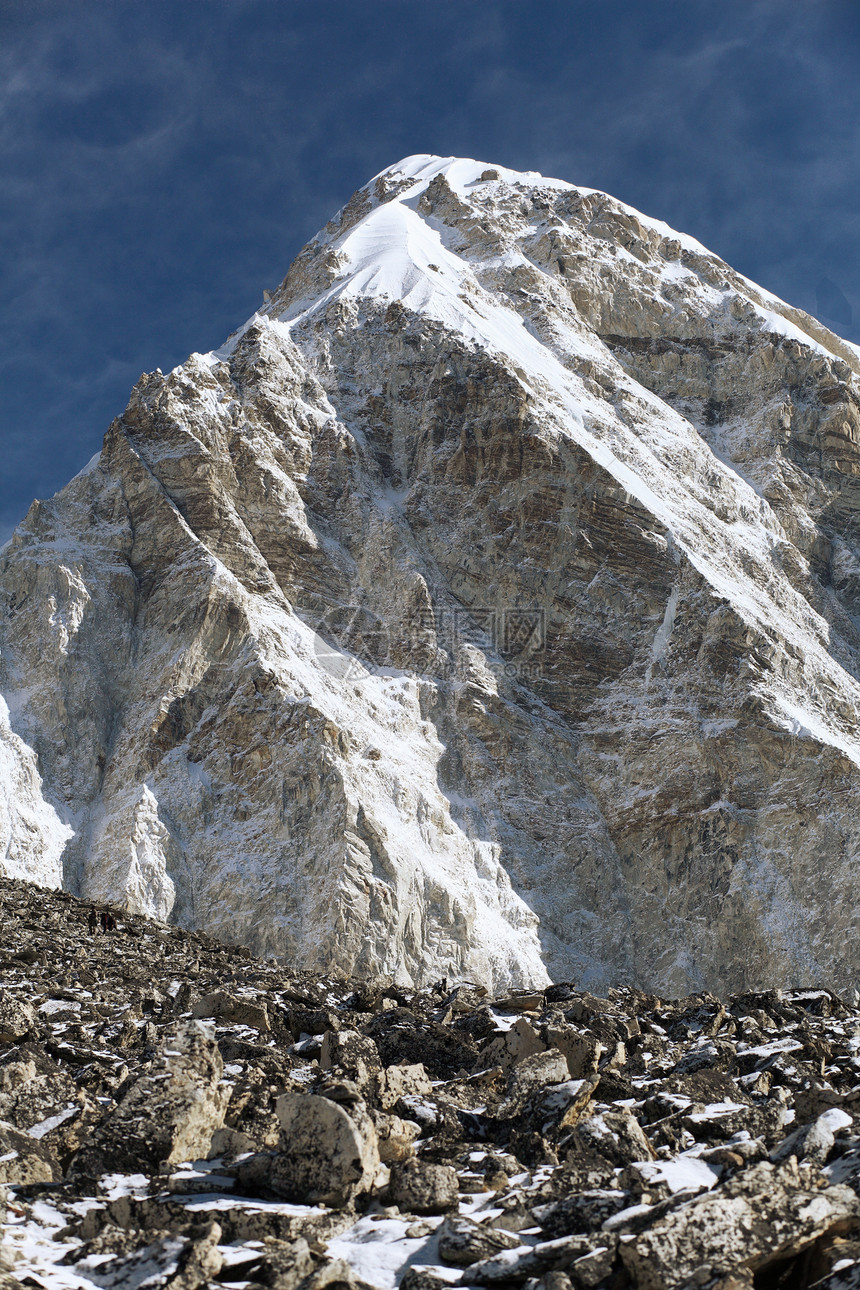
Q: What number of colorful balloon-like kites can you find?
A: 0